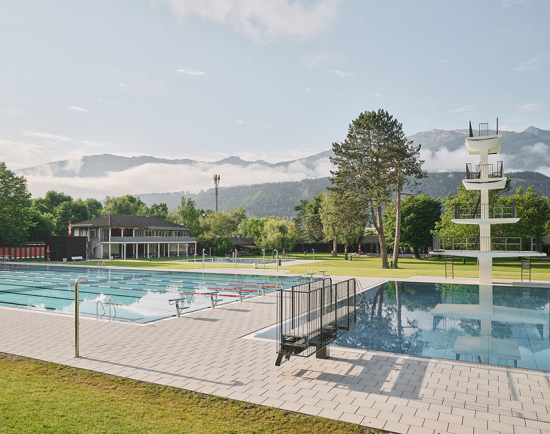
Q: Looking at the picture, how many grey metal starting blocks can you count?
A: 8